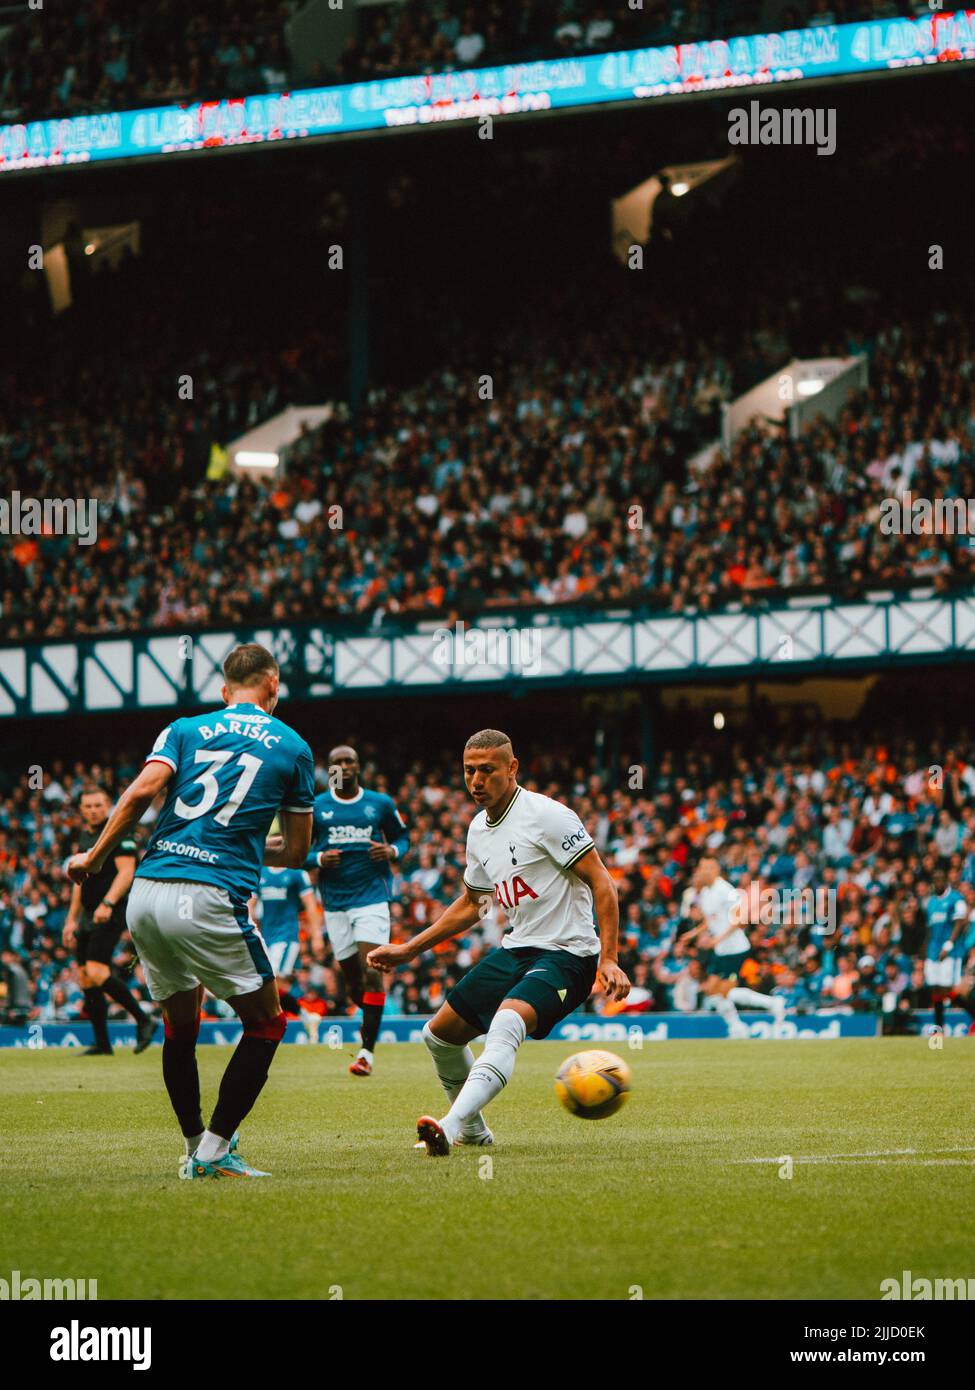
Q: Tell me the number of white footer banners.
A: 0